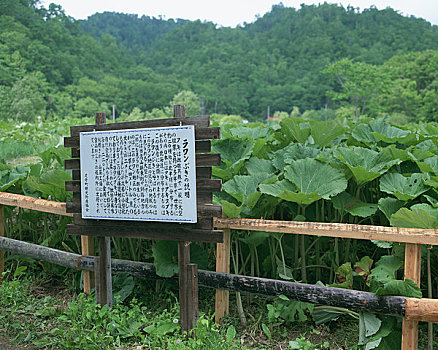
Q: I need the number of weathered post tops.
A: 2